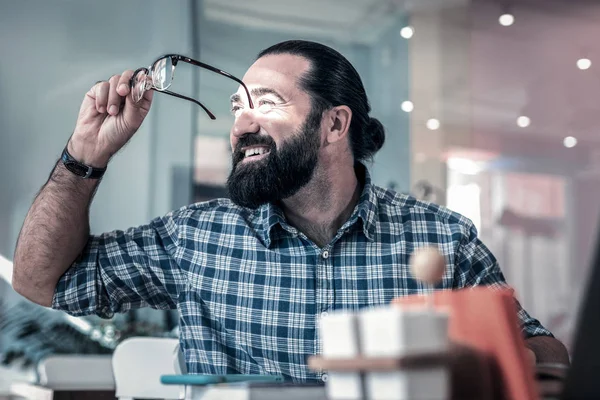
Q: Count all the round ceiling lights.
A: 7